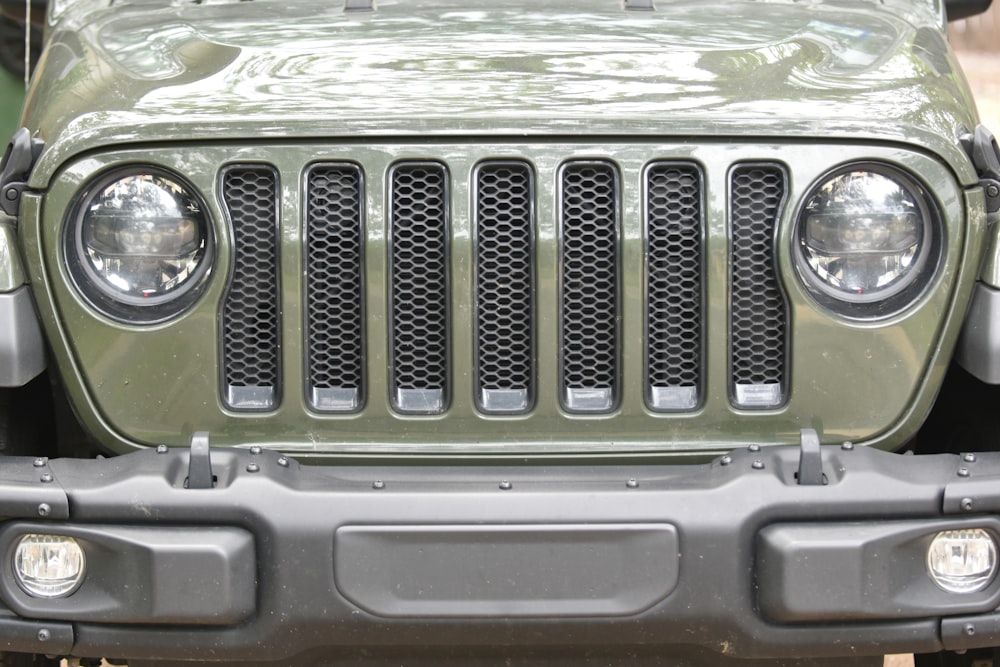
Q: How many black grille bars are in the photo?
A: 7